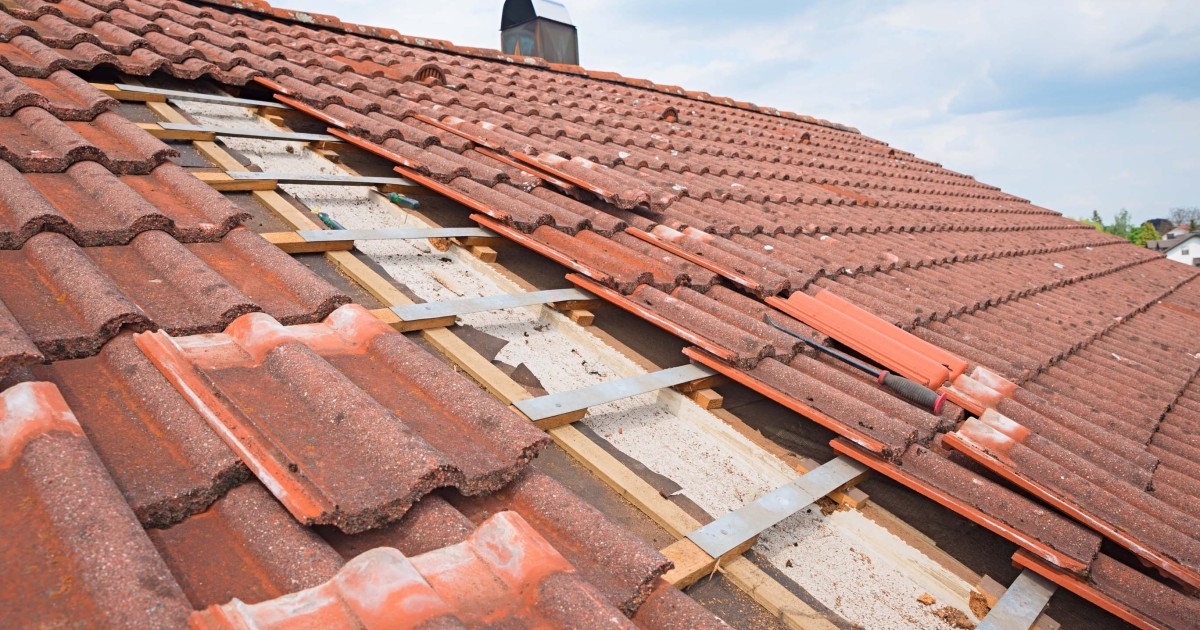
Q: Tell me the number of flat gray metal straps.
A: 8